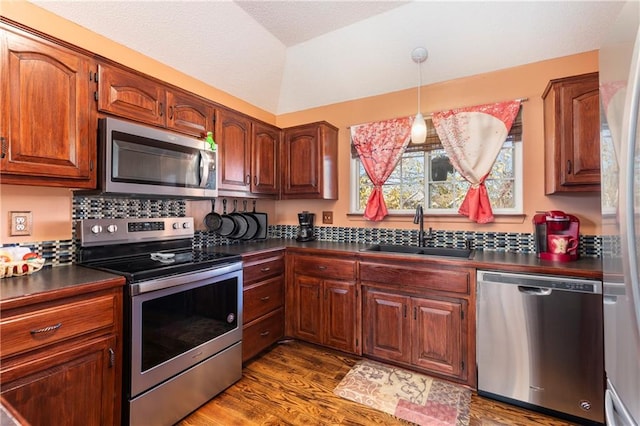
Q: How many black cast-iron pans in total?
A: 5